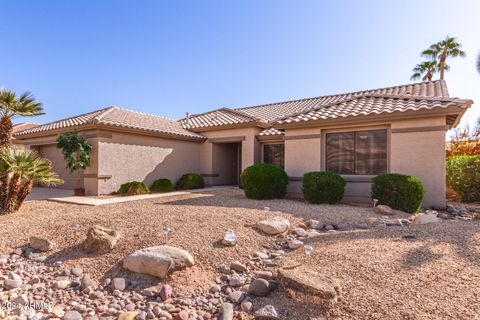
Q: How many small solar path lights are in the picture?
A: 5